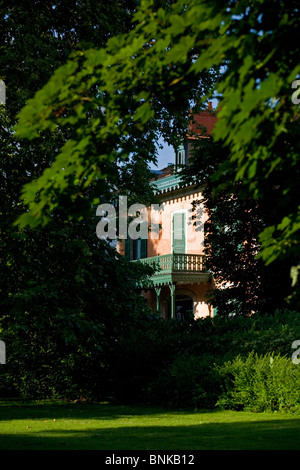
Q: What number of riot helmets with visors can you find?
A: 0